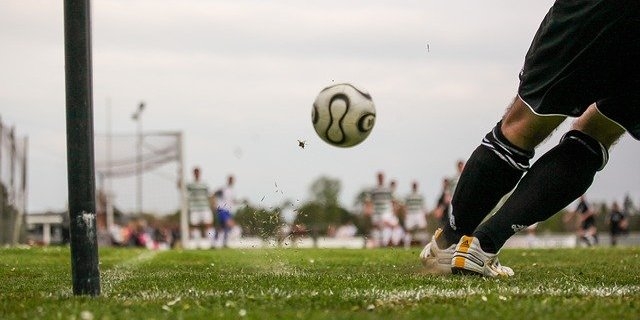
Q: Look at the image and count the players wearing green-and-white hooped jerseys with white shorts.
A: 3